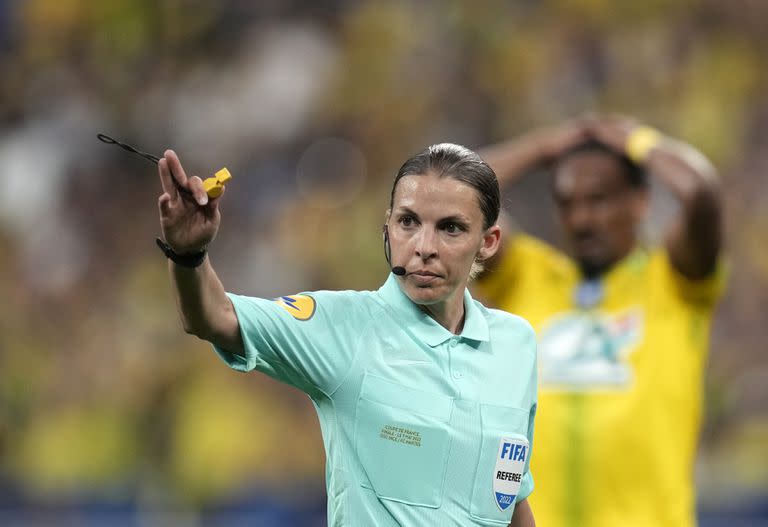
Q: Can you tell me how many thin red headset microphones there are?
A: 0